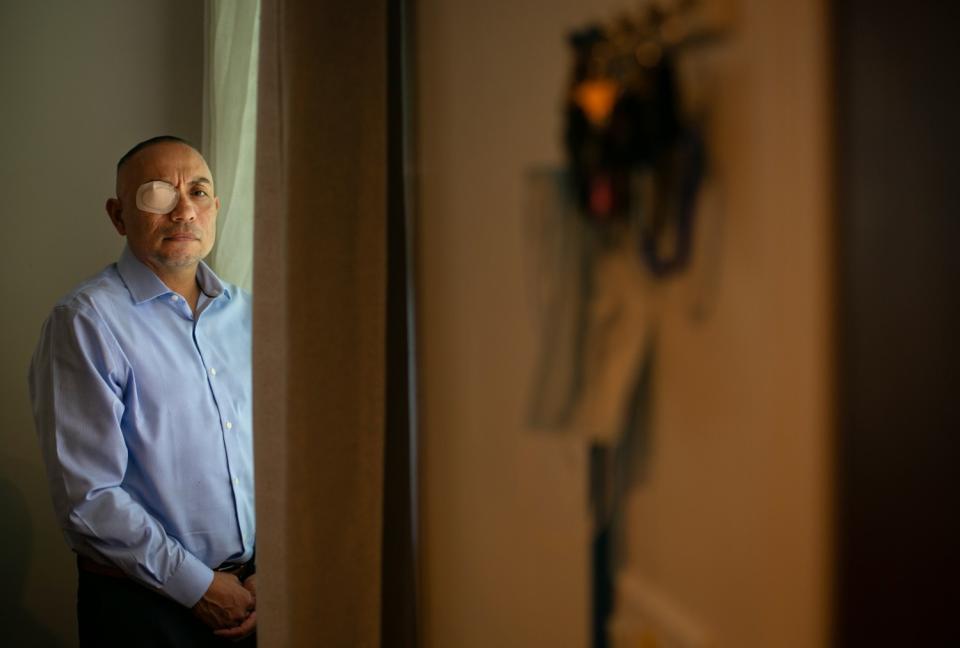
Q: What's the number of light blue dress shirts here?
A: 1